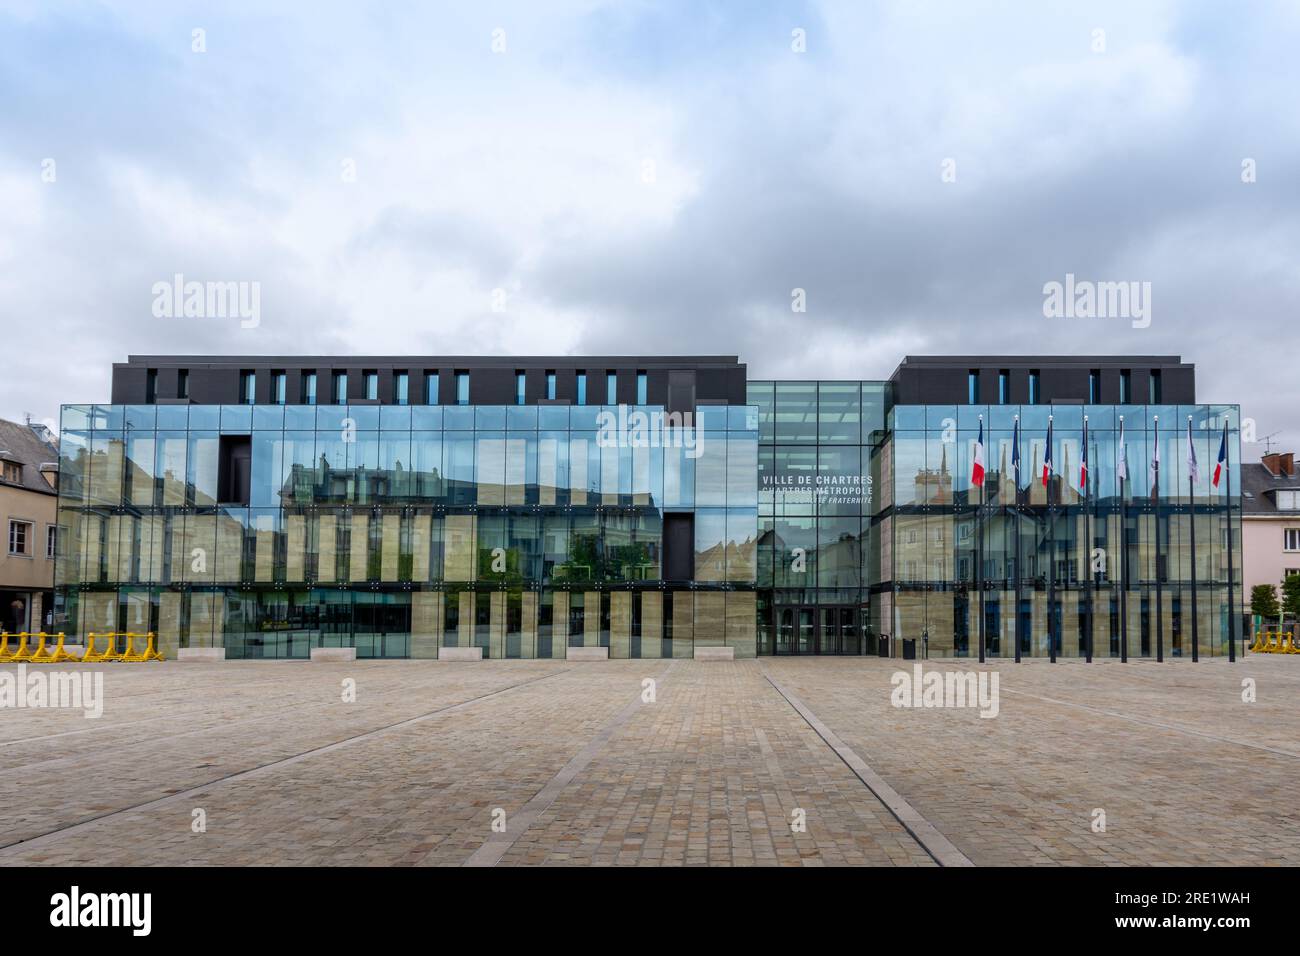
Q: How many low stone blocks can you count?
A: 5